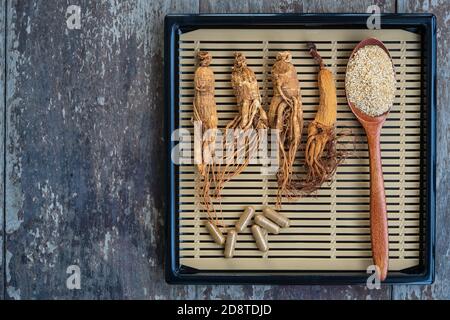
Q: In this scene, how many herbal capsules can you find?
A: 6